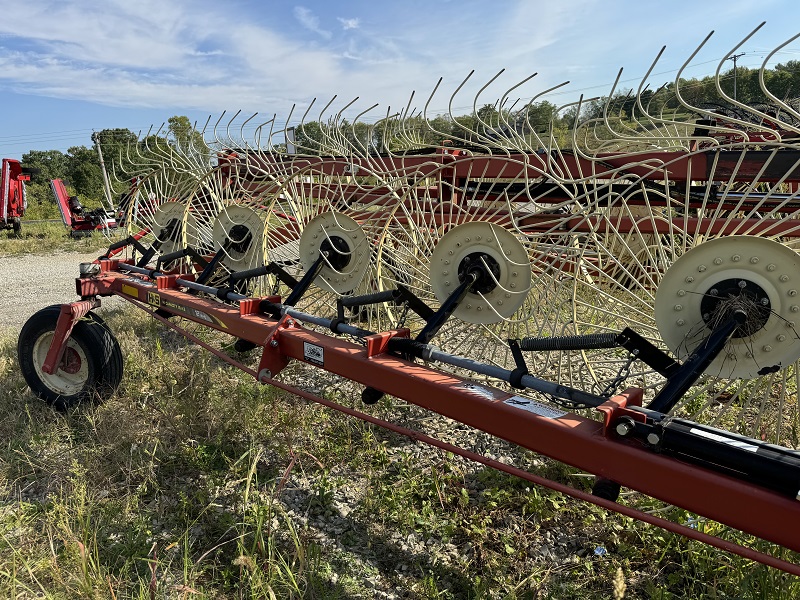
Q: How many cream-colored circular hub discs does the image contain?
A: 5